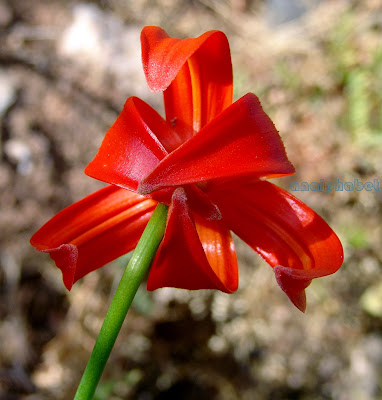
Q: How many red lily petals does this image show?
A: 6